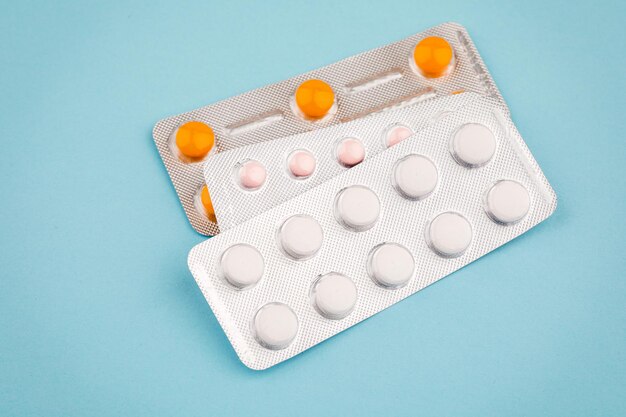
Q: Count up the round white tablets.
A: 10